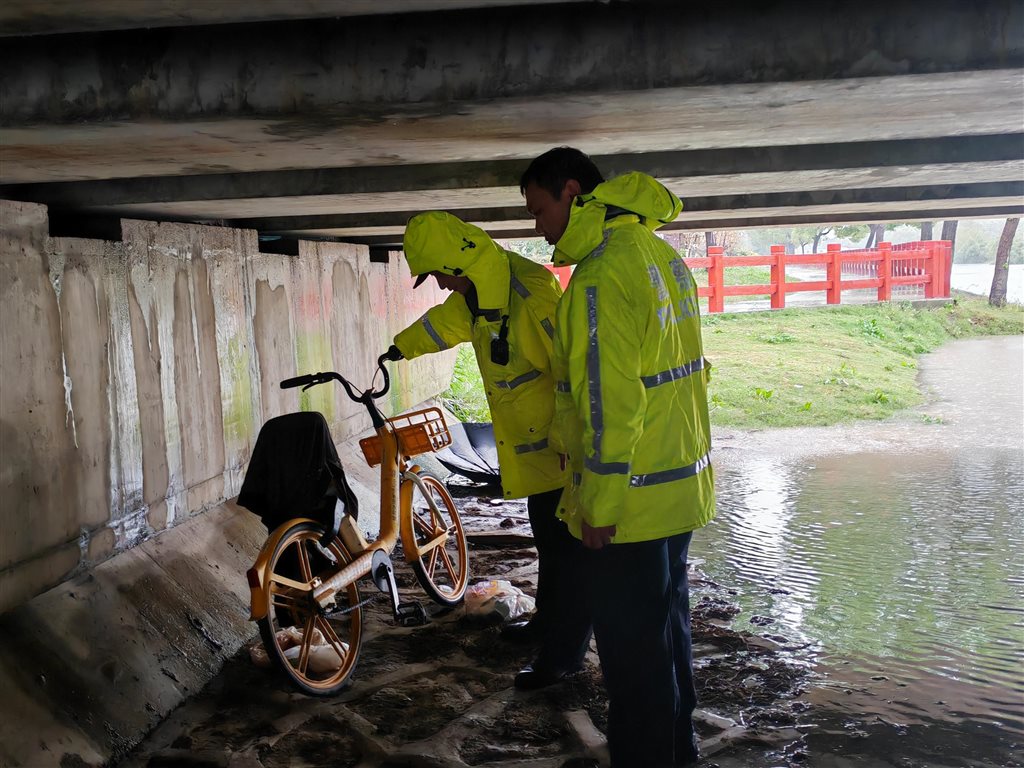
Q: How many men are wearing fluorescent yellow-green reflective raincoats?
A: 2